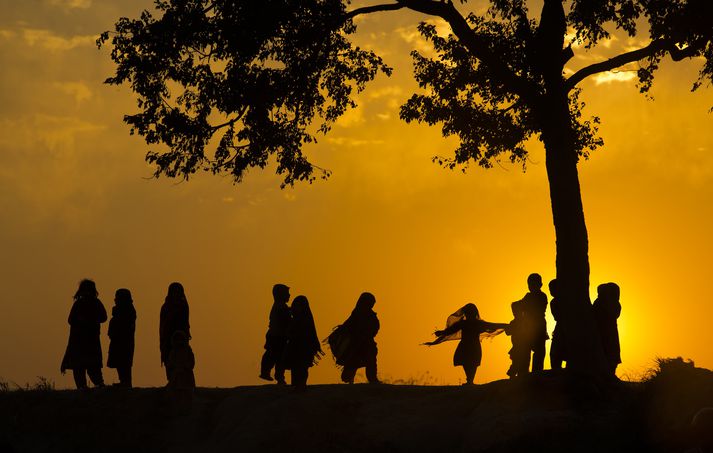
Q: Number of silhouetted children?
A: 12